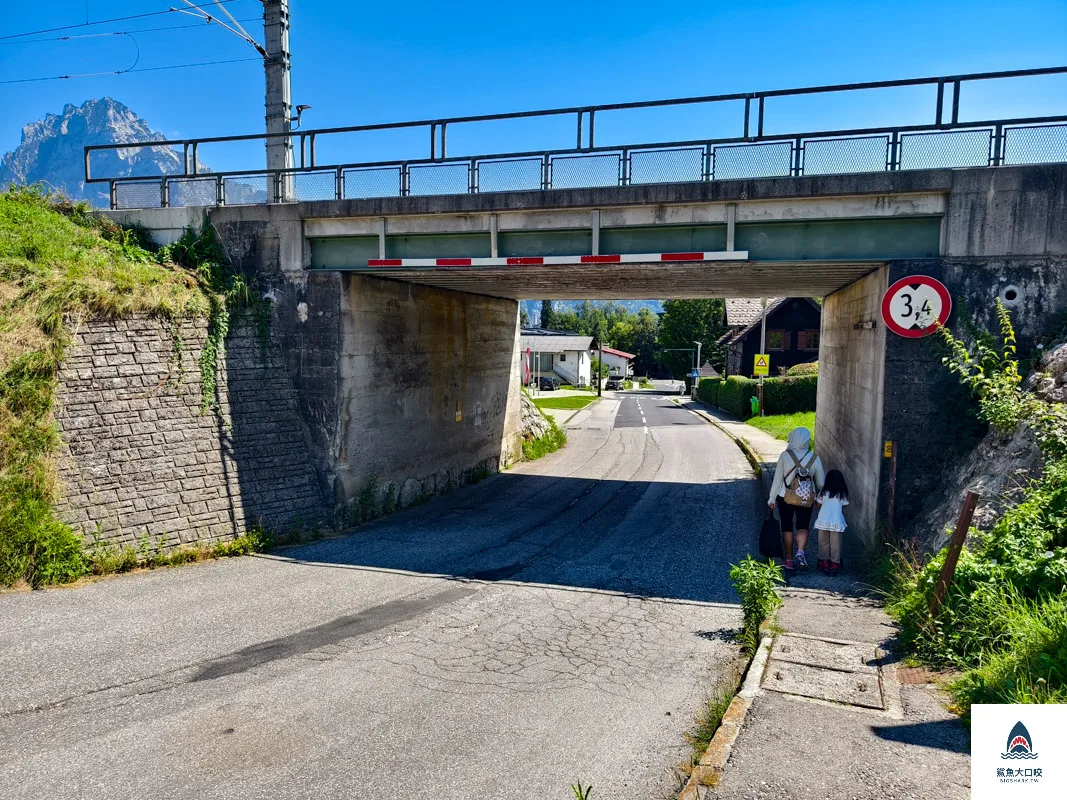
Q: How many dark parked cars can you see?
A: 2